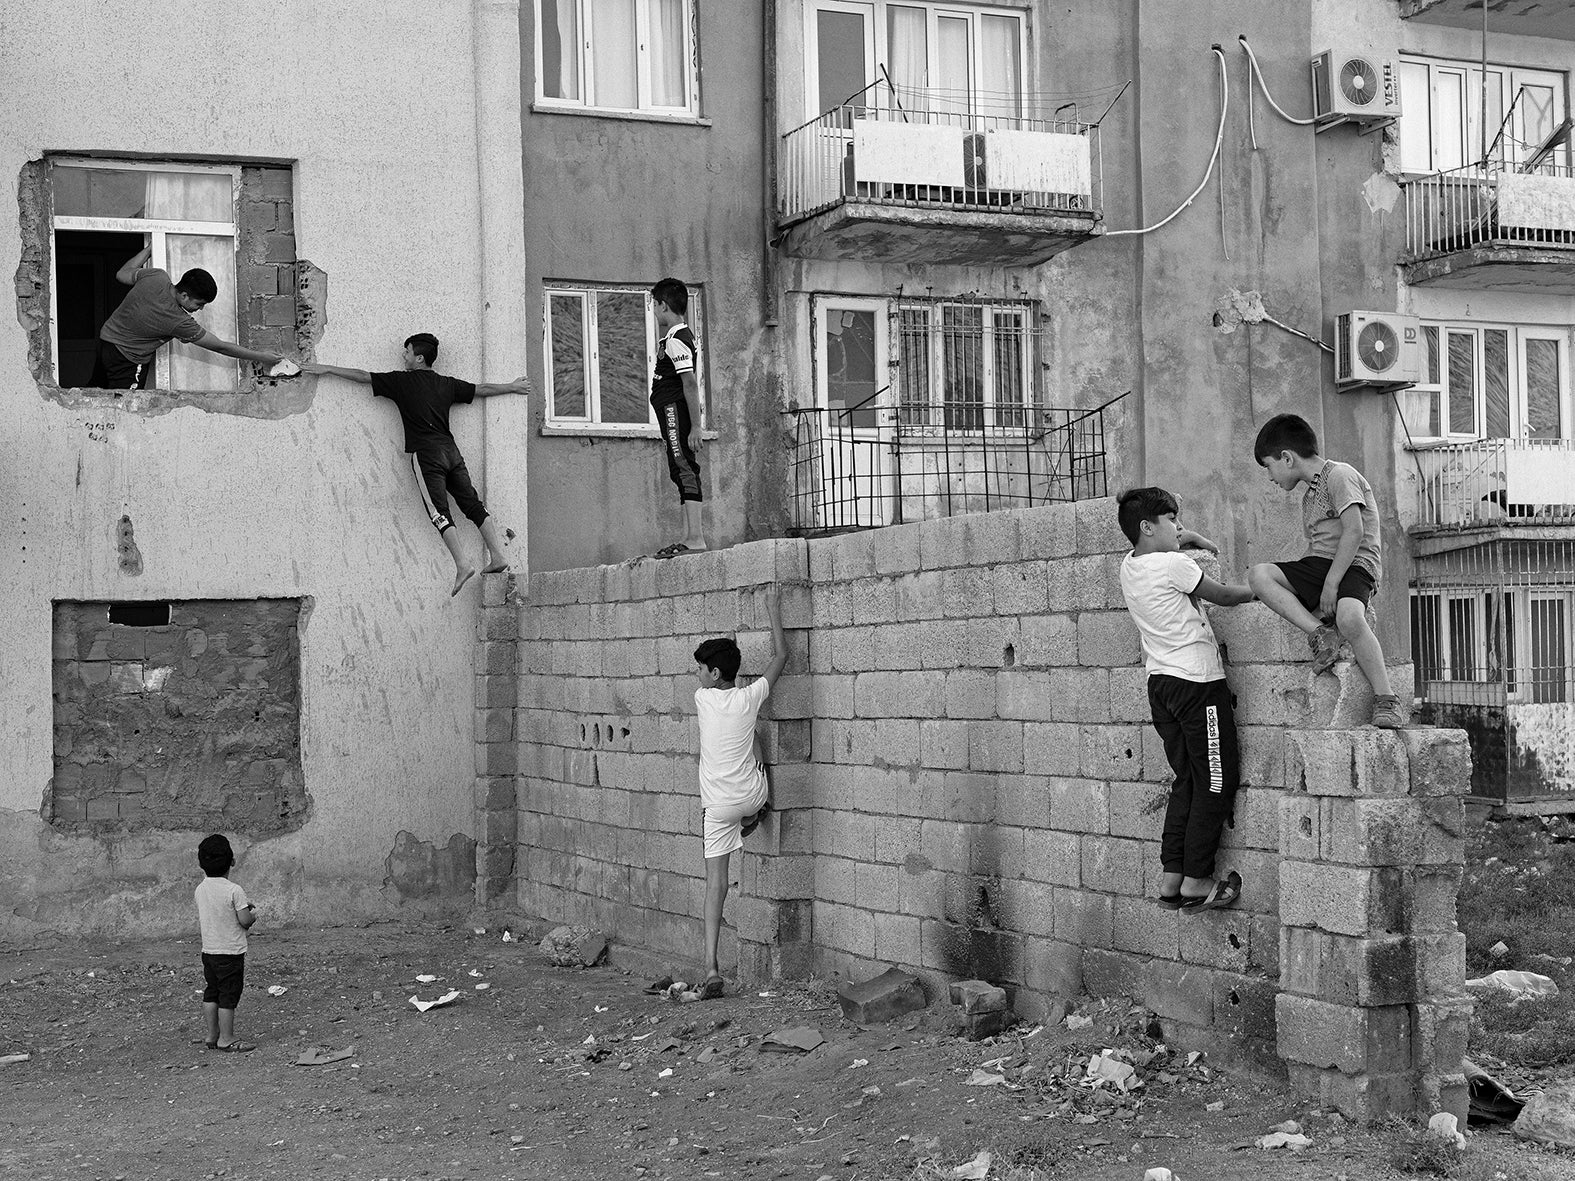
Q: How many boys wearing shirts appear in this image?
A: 7